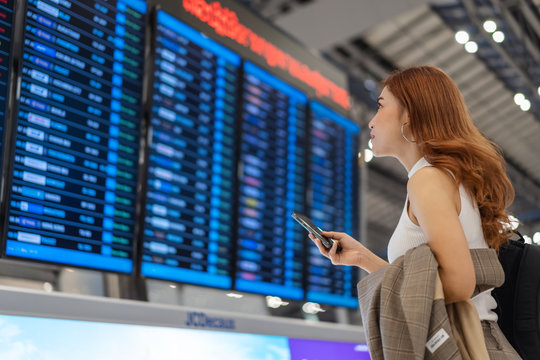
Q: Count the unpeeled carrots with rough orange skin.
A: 0